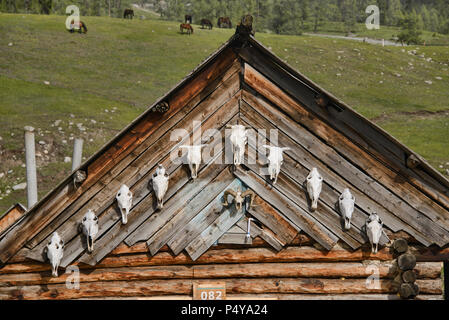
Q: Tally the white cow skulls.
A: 10